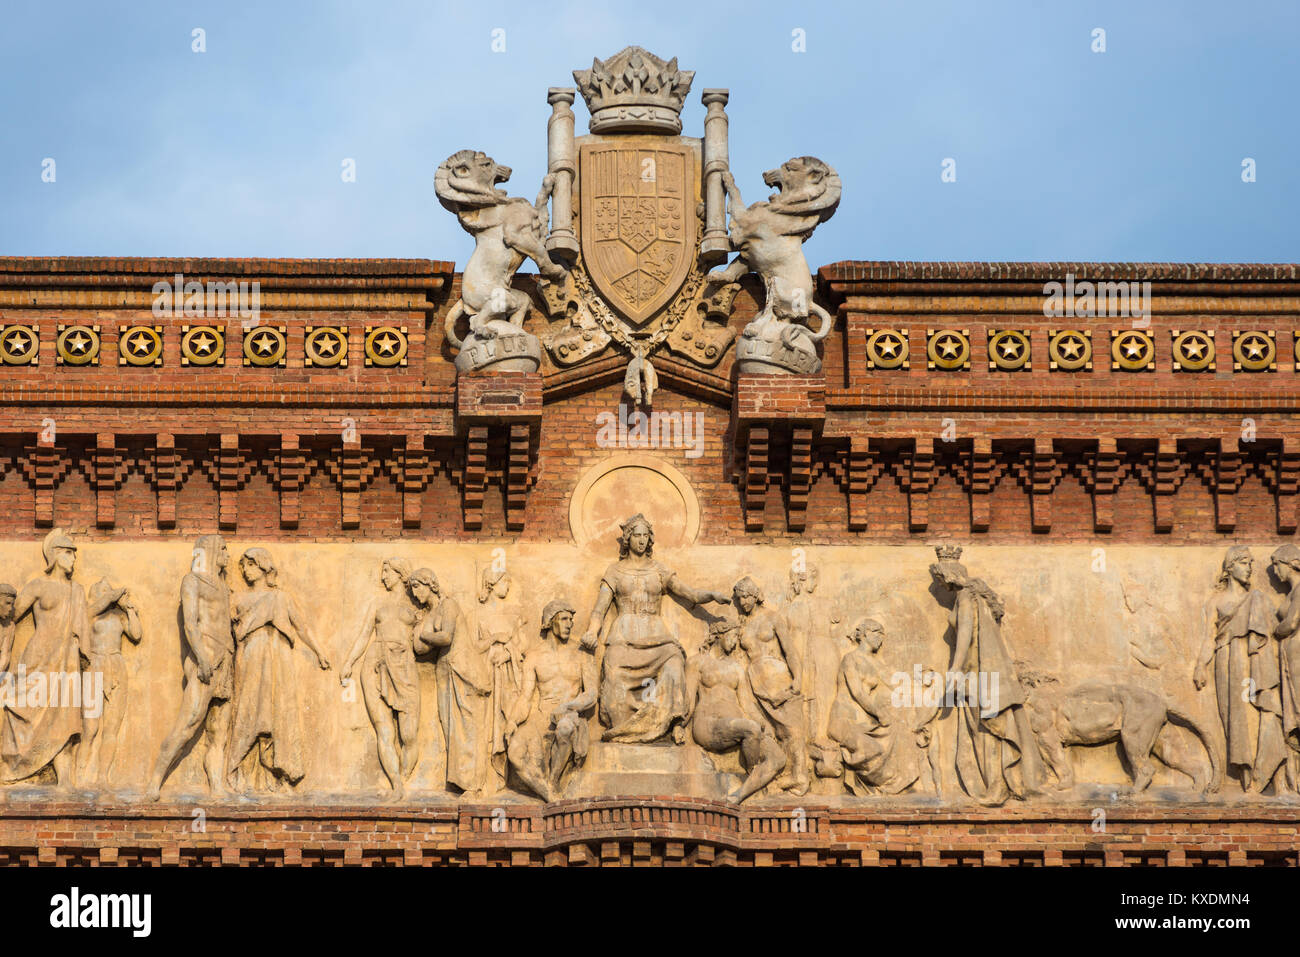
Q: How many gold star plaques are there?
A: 14